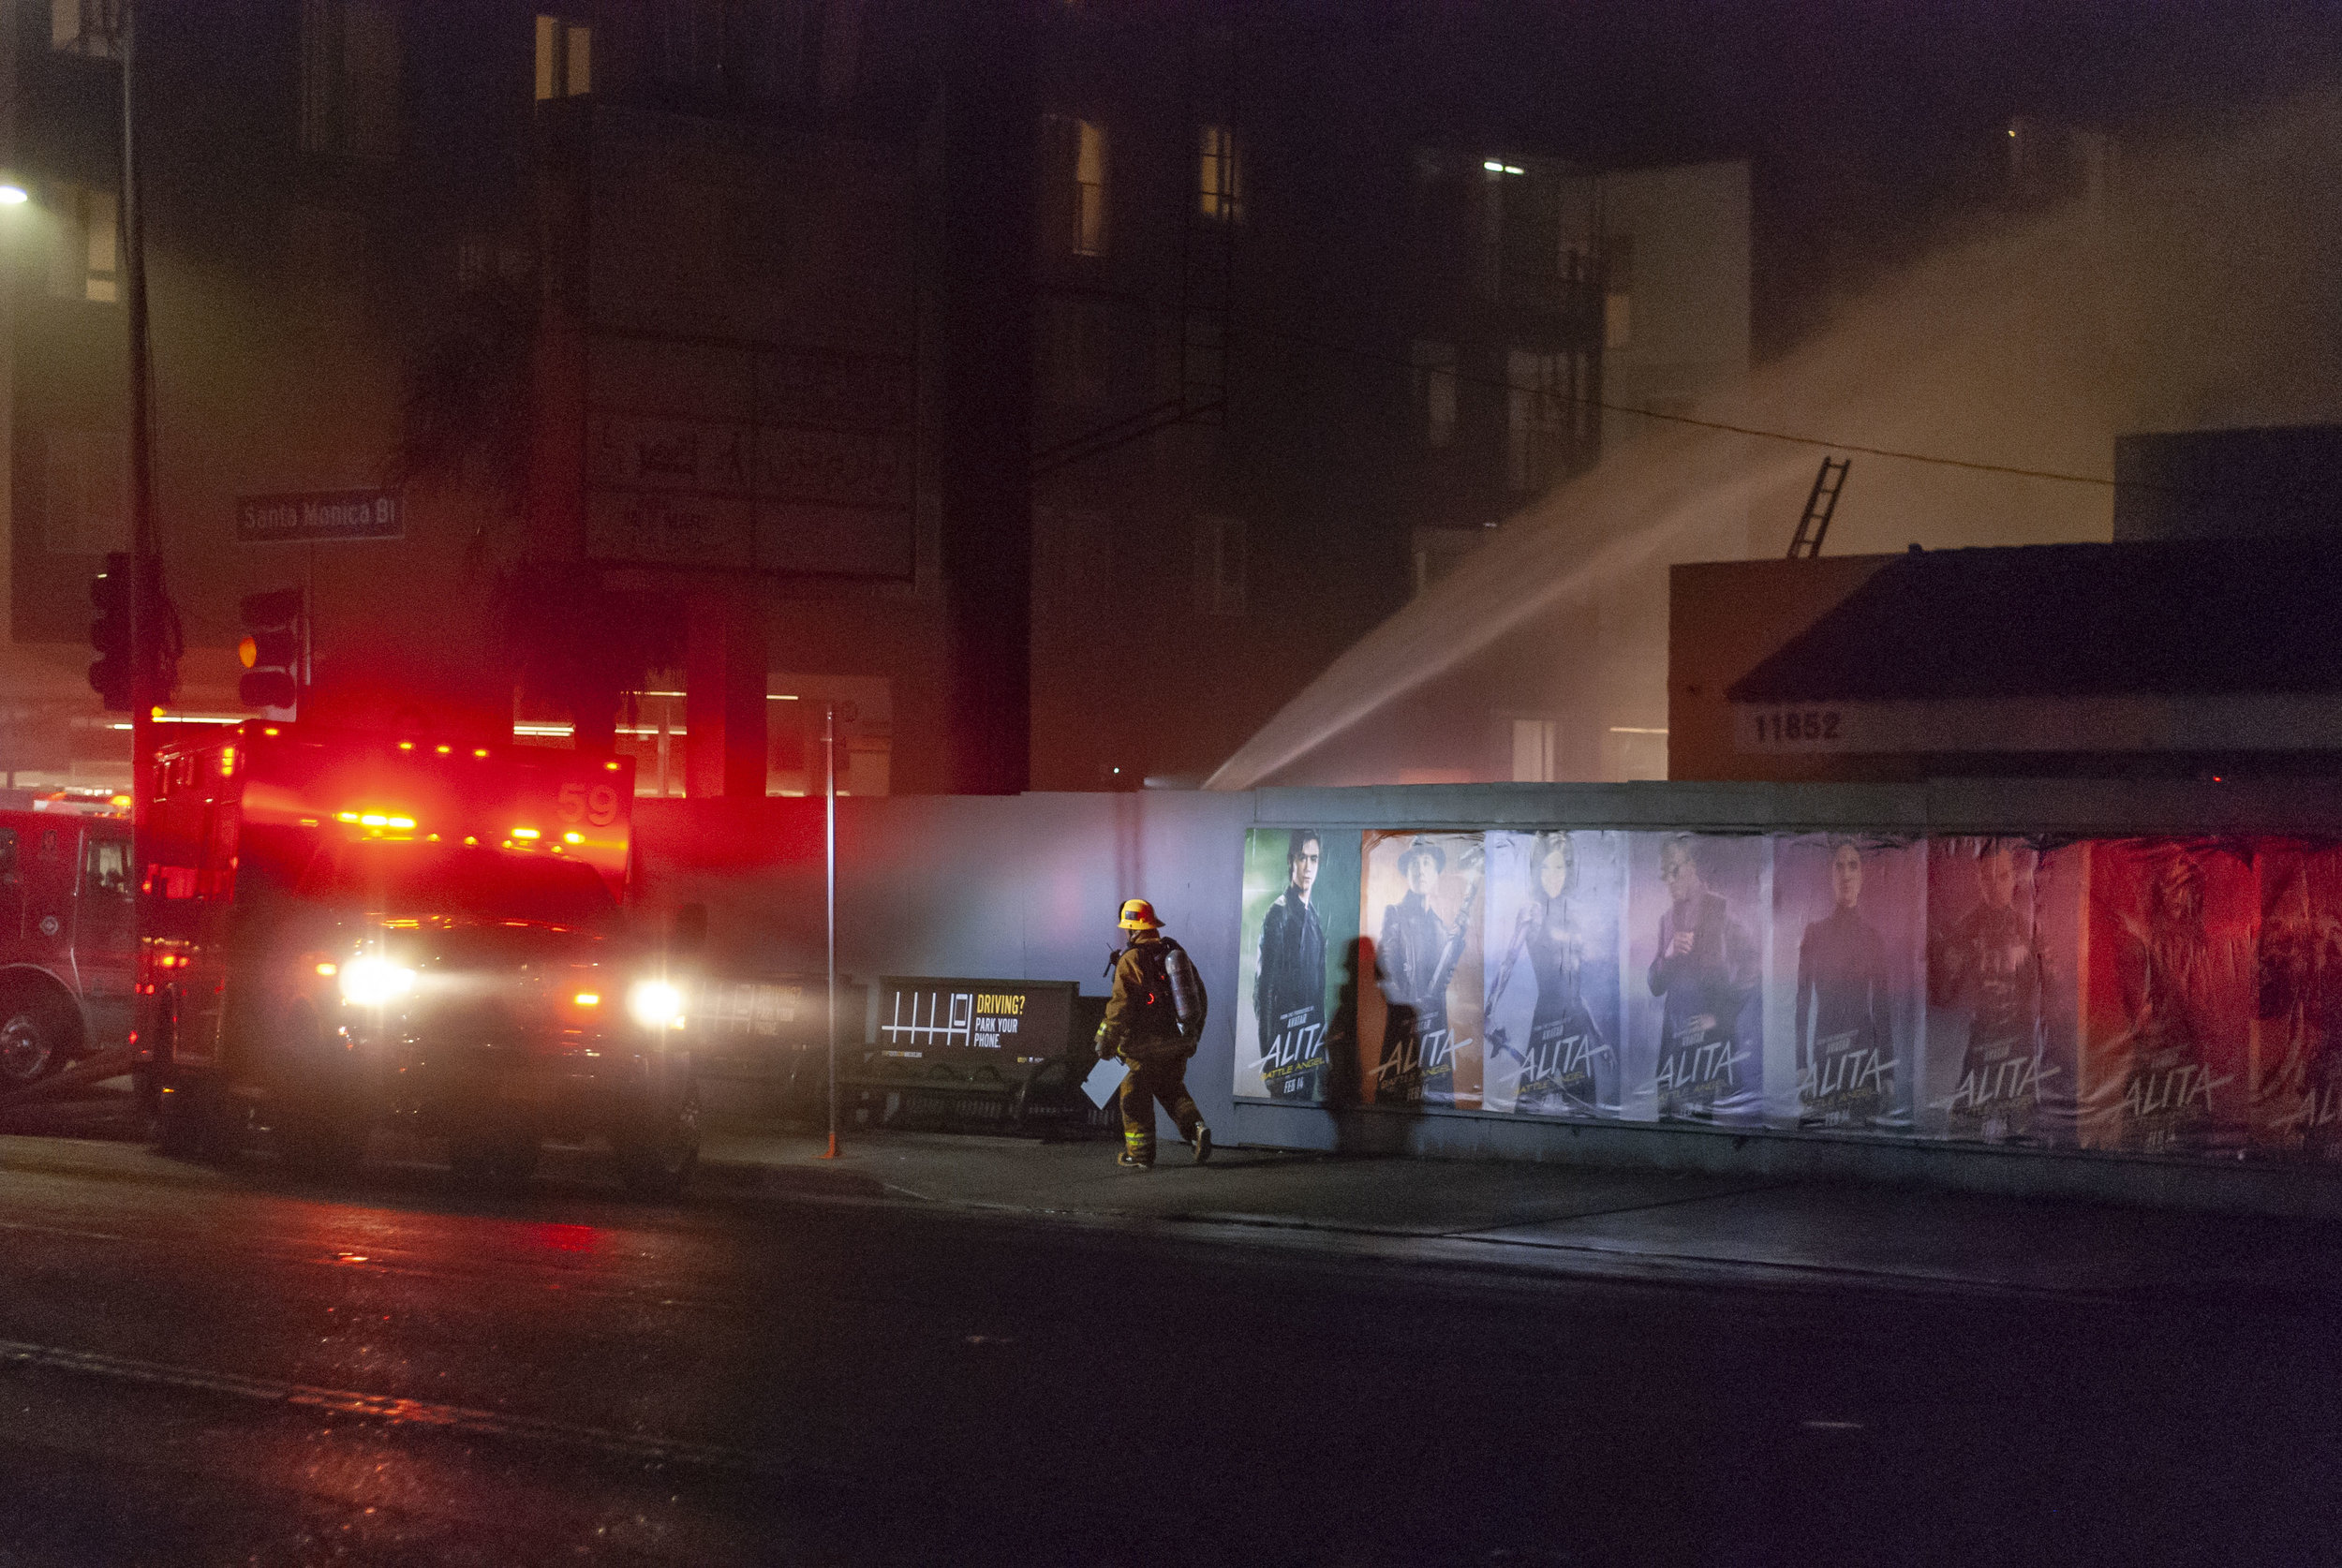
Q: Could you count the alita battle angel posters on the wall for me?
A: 8